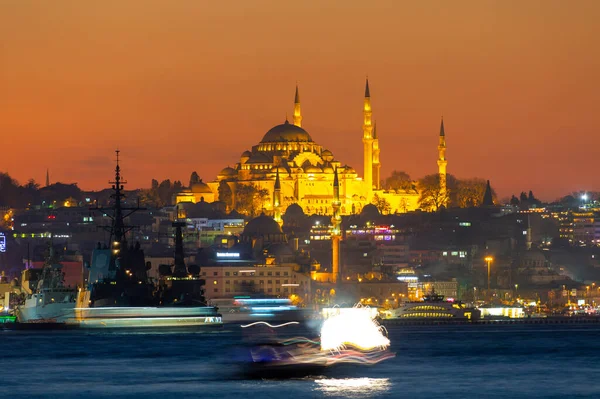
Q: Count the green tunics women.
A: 0